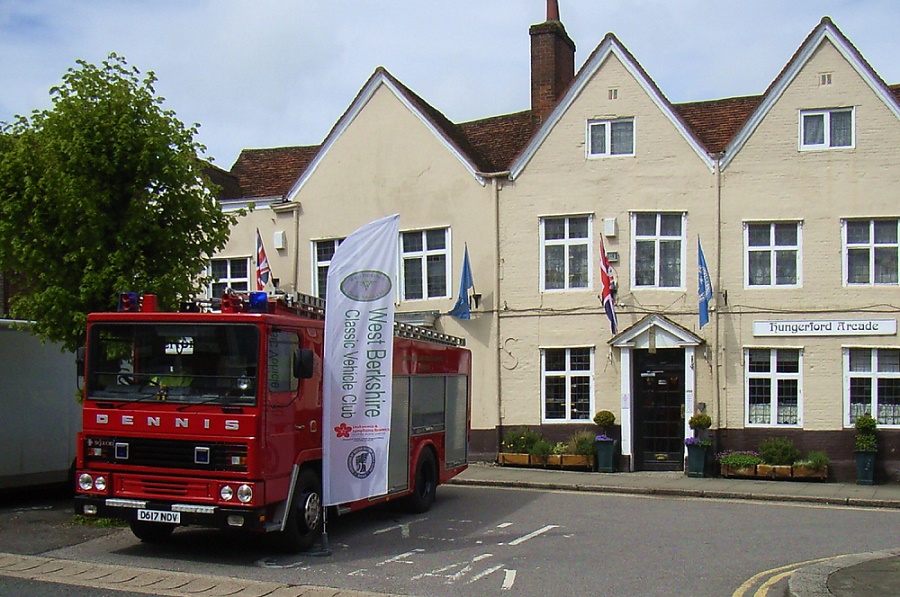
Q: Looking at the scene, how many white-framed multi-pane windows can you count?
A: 12